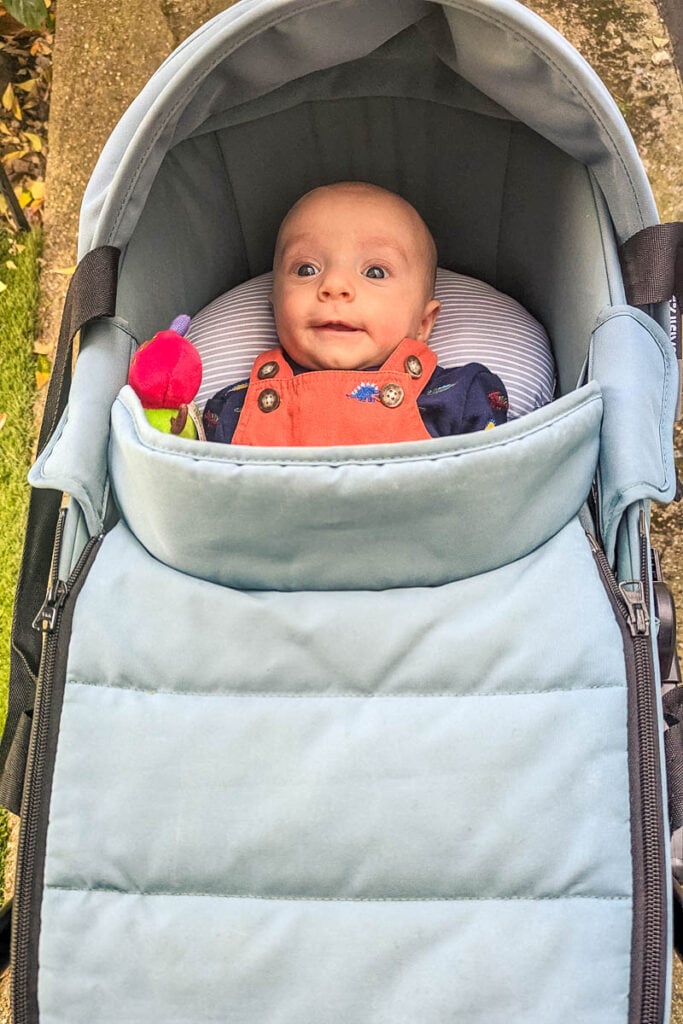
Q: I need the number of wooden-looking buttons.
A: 4